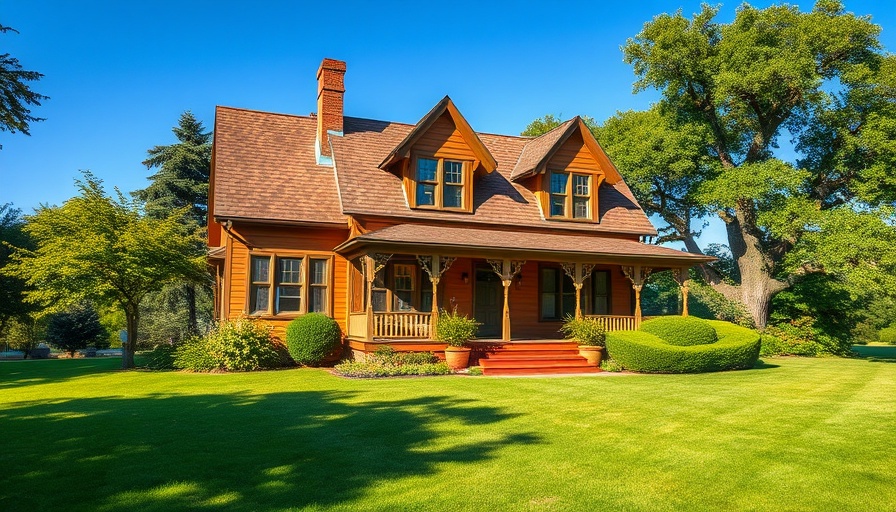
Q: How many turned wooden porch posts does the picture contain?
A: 6